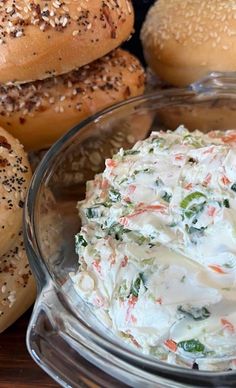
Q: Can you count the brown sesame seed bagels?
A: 1